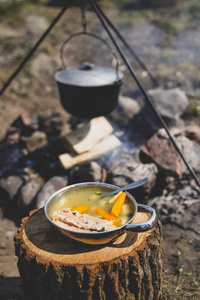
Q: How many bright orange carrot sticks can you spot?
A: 3